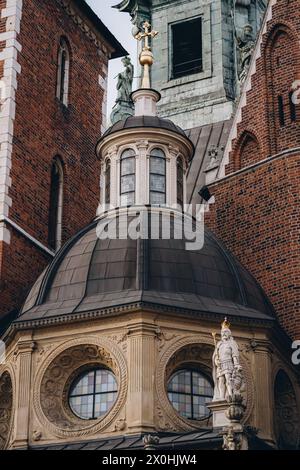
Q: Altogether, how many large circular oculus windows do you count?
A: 2